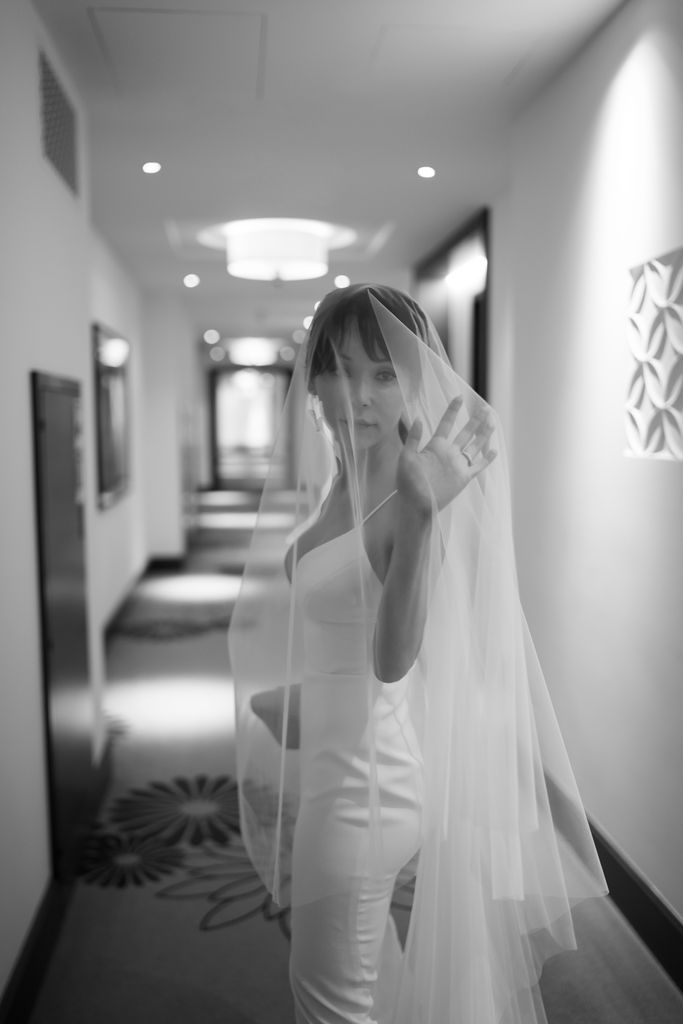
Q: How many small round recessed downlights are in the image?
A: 10